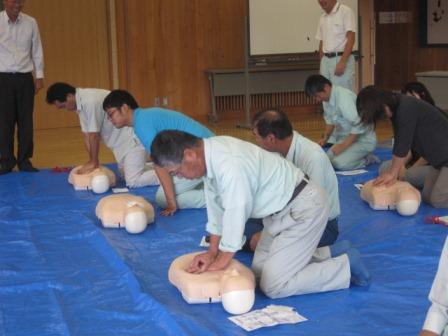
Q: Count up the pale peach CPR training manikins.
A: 4